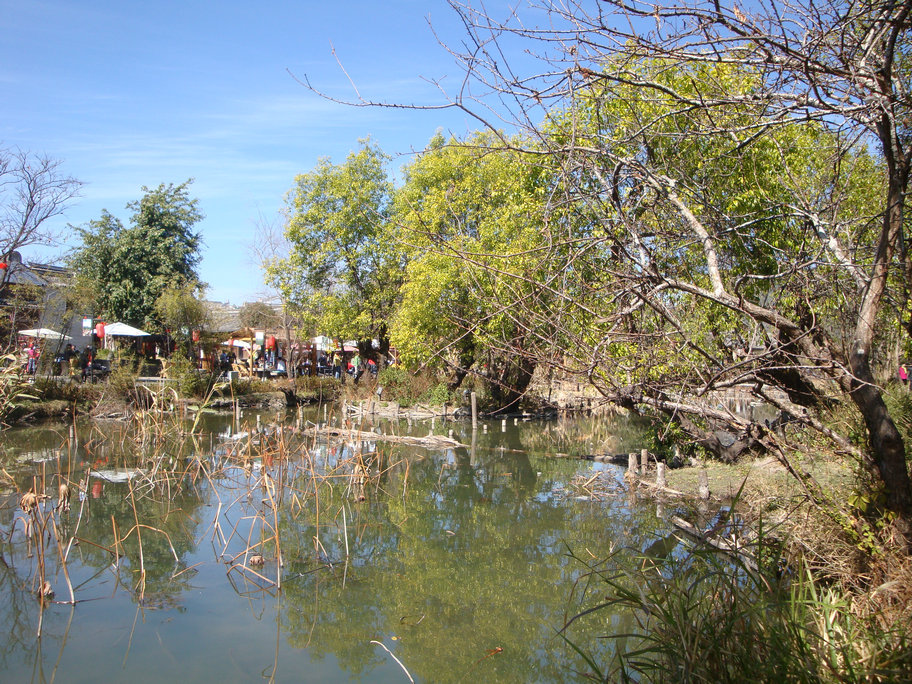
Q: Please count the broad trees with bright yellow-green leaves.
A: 3